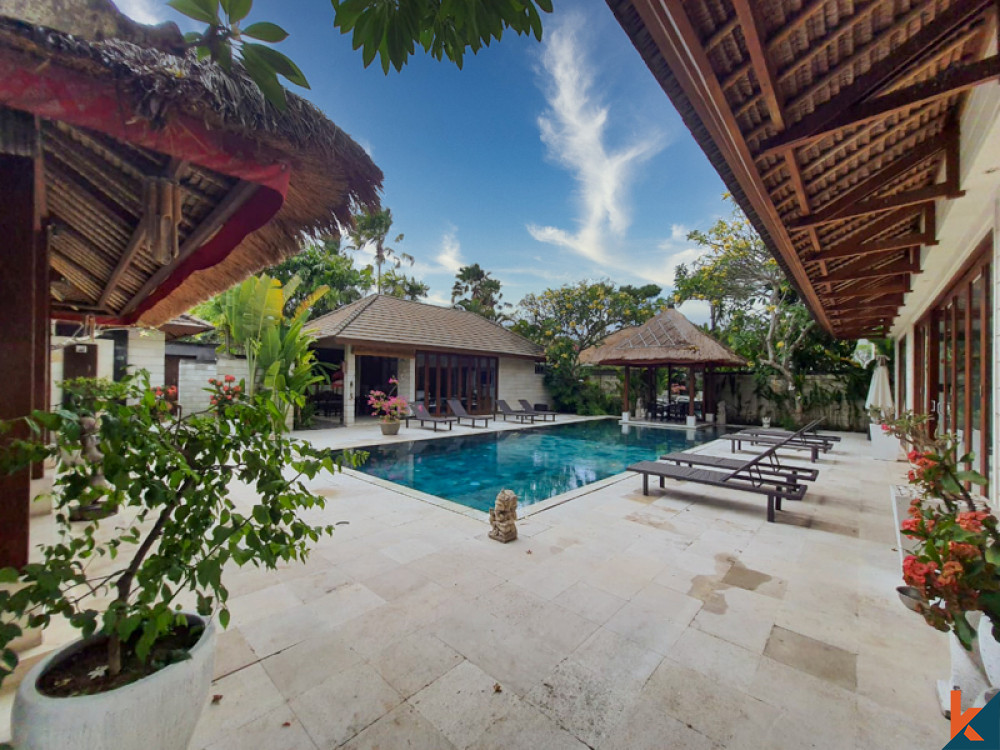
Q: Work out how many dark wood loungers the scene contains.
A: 8